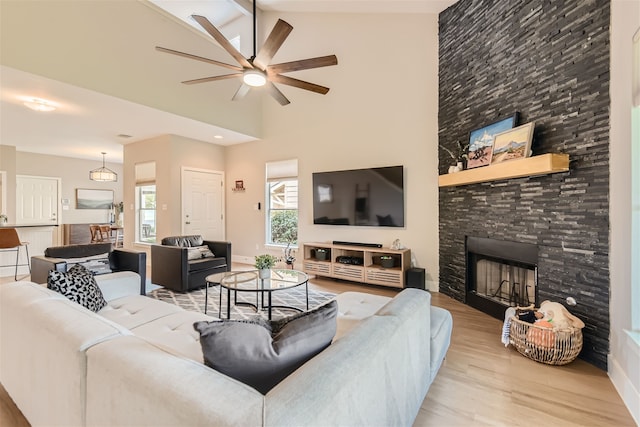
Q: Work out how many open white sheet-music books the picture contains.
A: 0